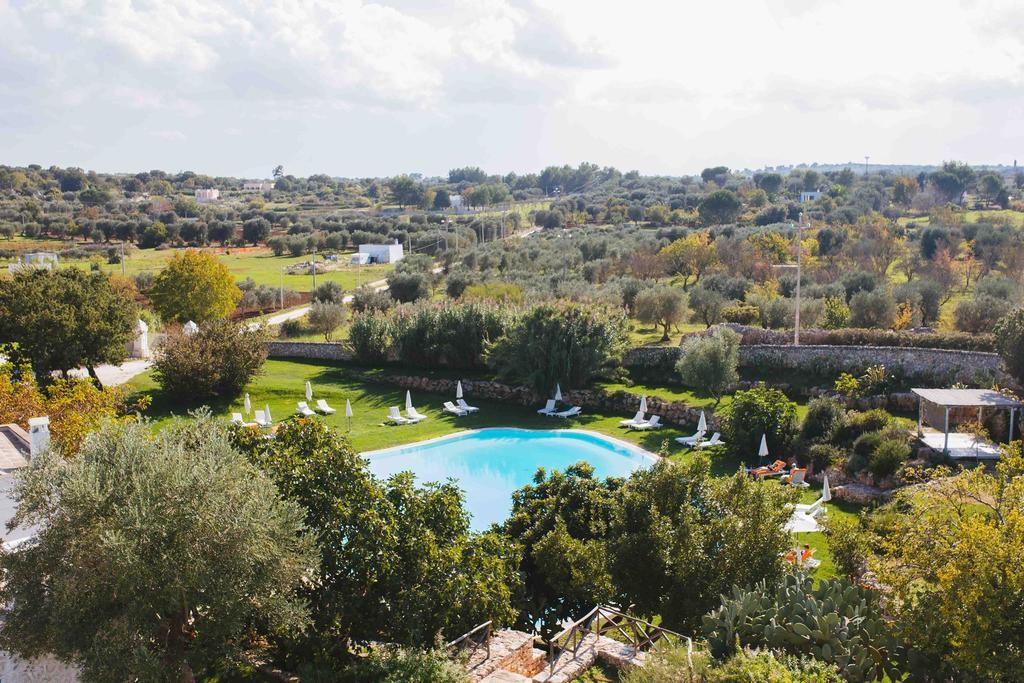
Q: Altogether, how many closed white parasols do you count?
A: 11